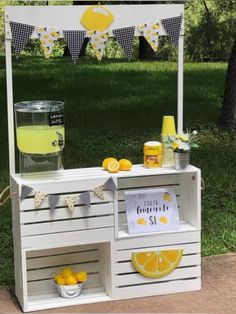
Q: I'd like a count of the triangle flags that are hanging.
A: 14